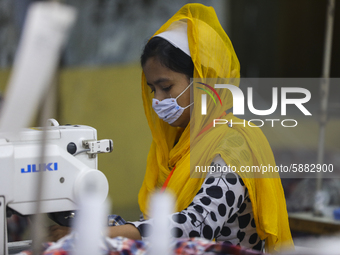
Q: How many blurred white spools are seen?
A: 2